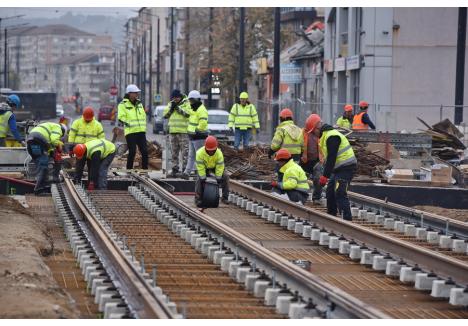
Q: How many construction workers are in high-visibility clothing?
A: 15